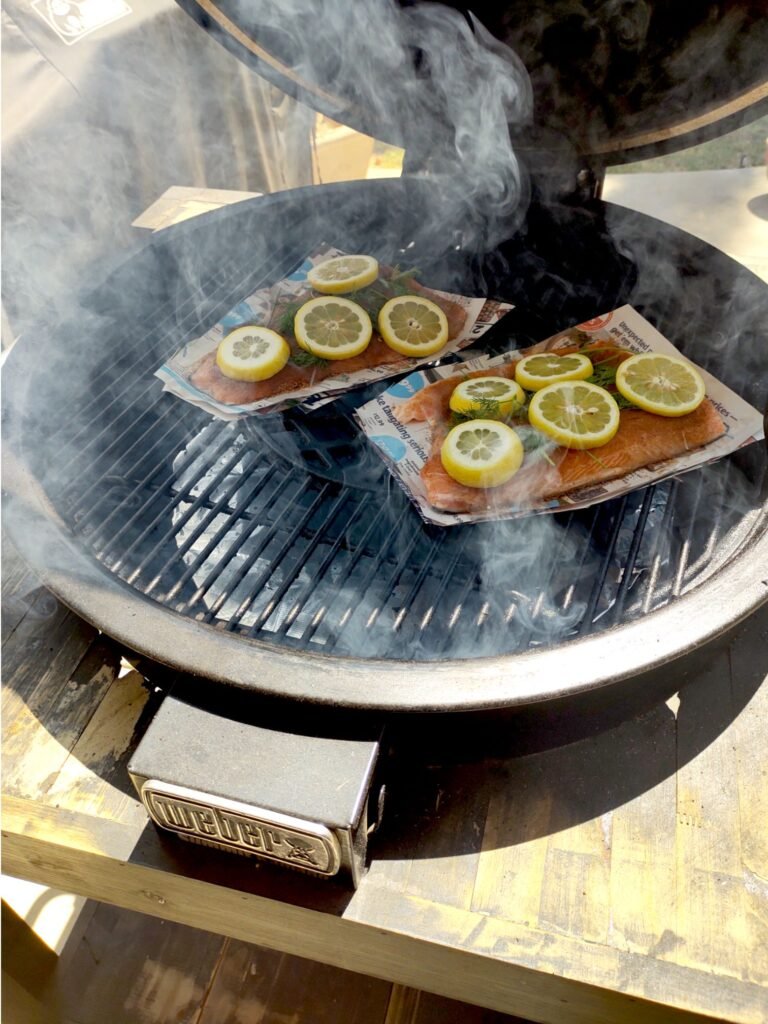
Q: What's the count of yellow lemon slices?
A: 9